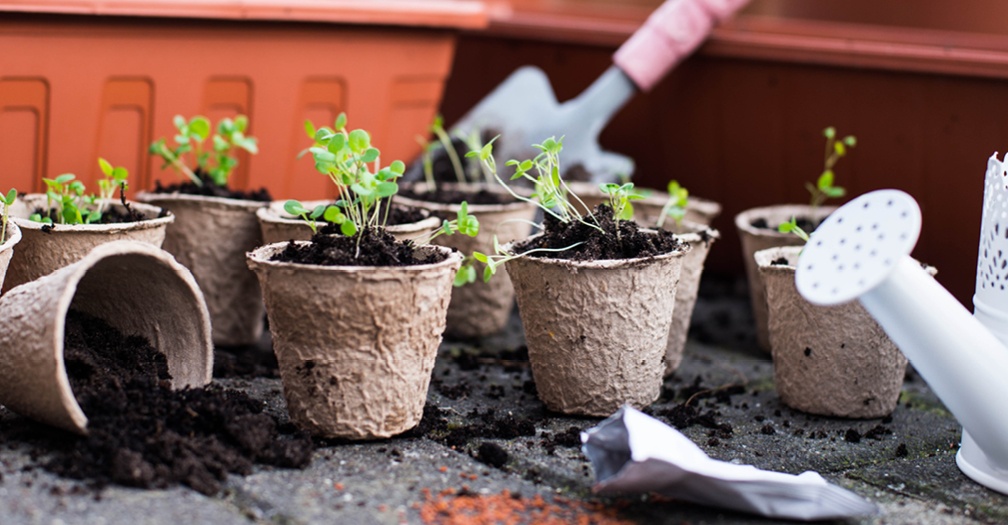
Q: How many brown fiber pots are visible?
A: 12